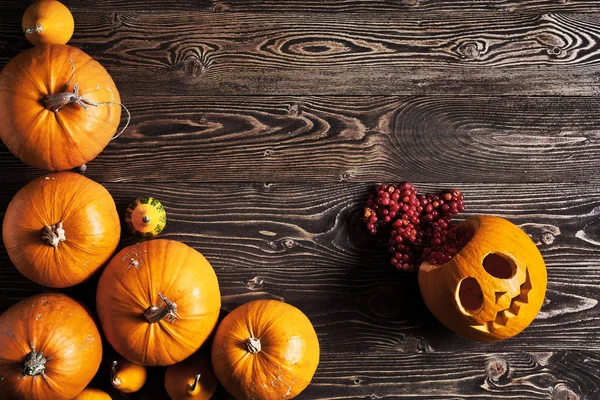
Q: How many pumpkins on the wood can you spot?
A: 11